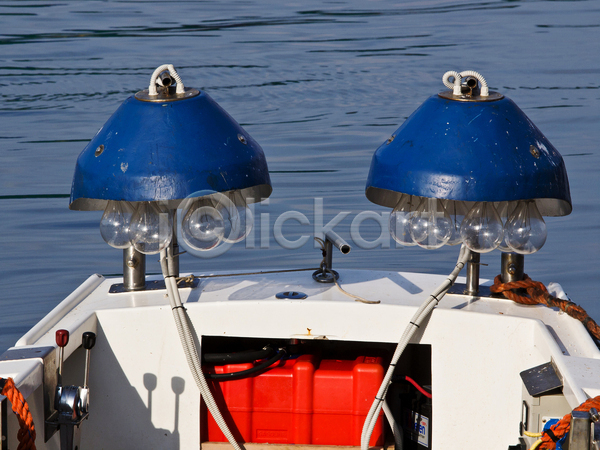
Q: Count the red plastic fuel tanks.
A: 1